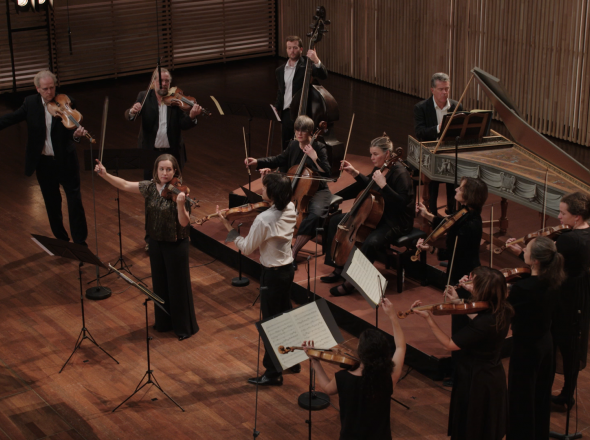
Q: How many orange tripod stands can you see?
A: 0